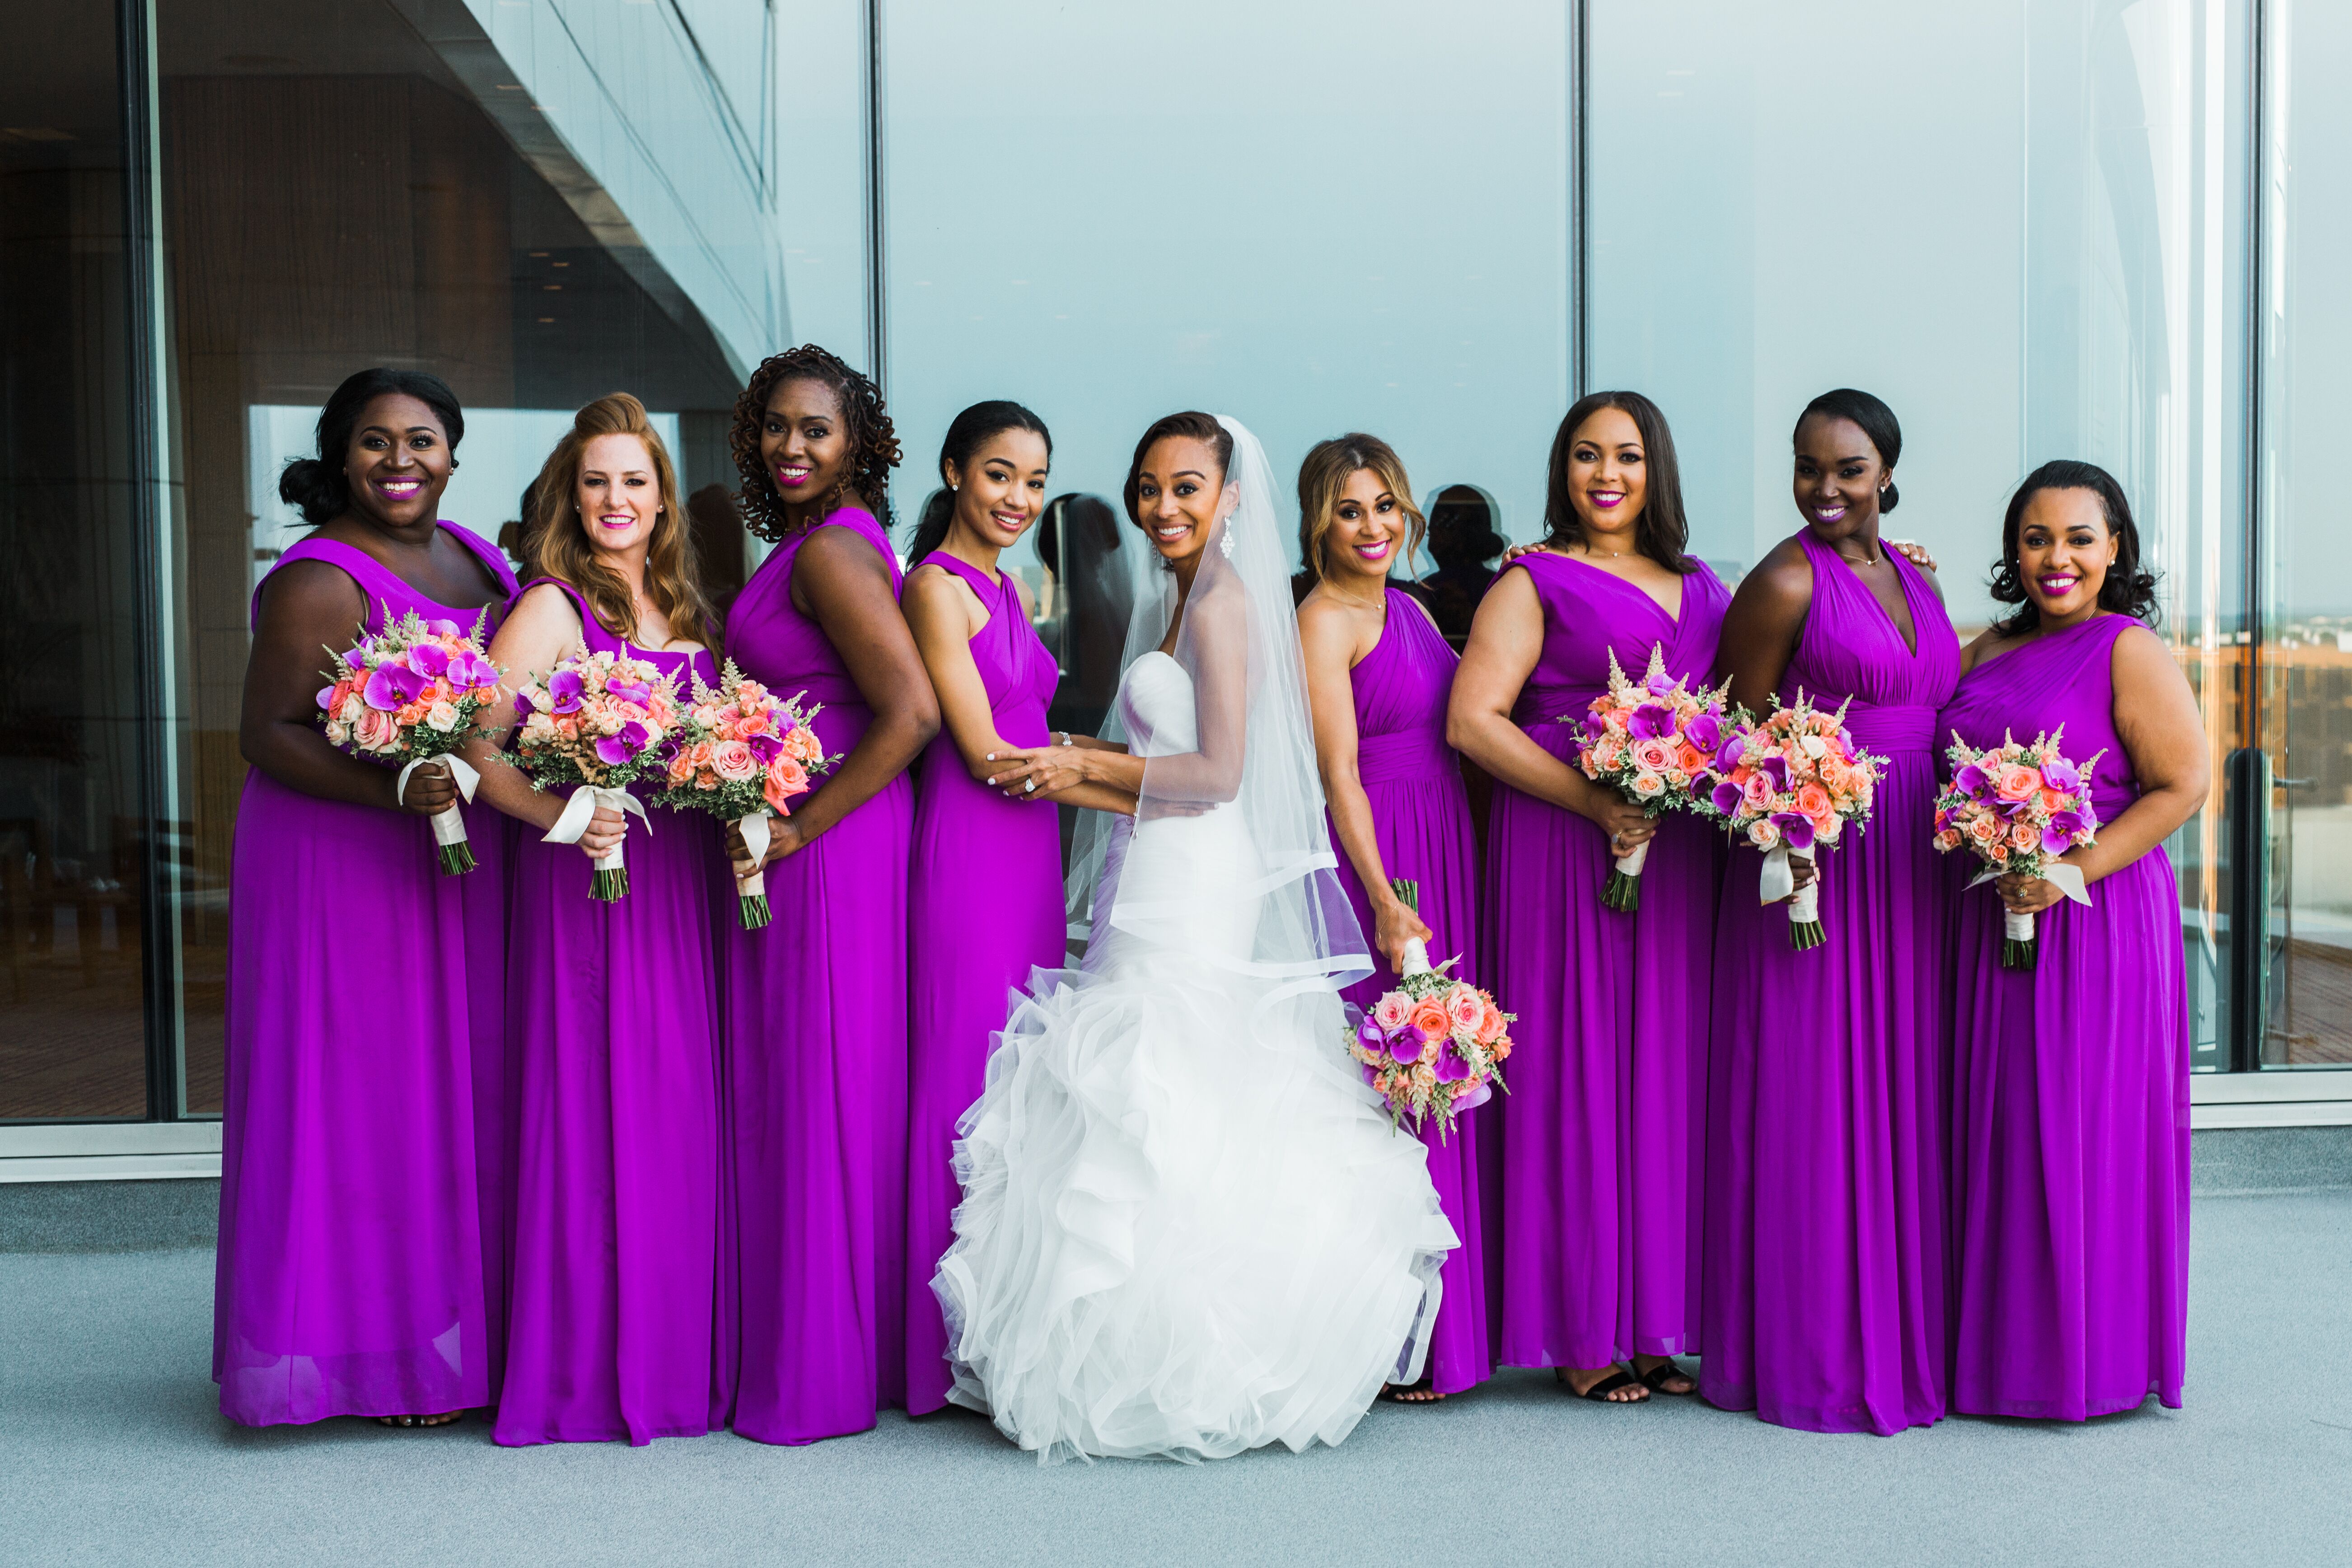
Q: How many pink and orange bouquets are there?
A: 7